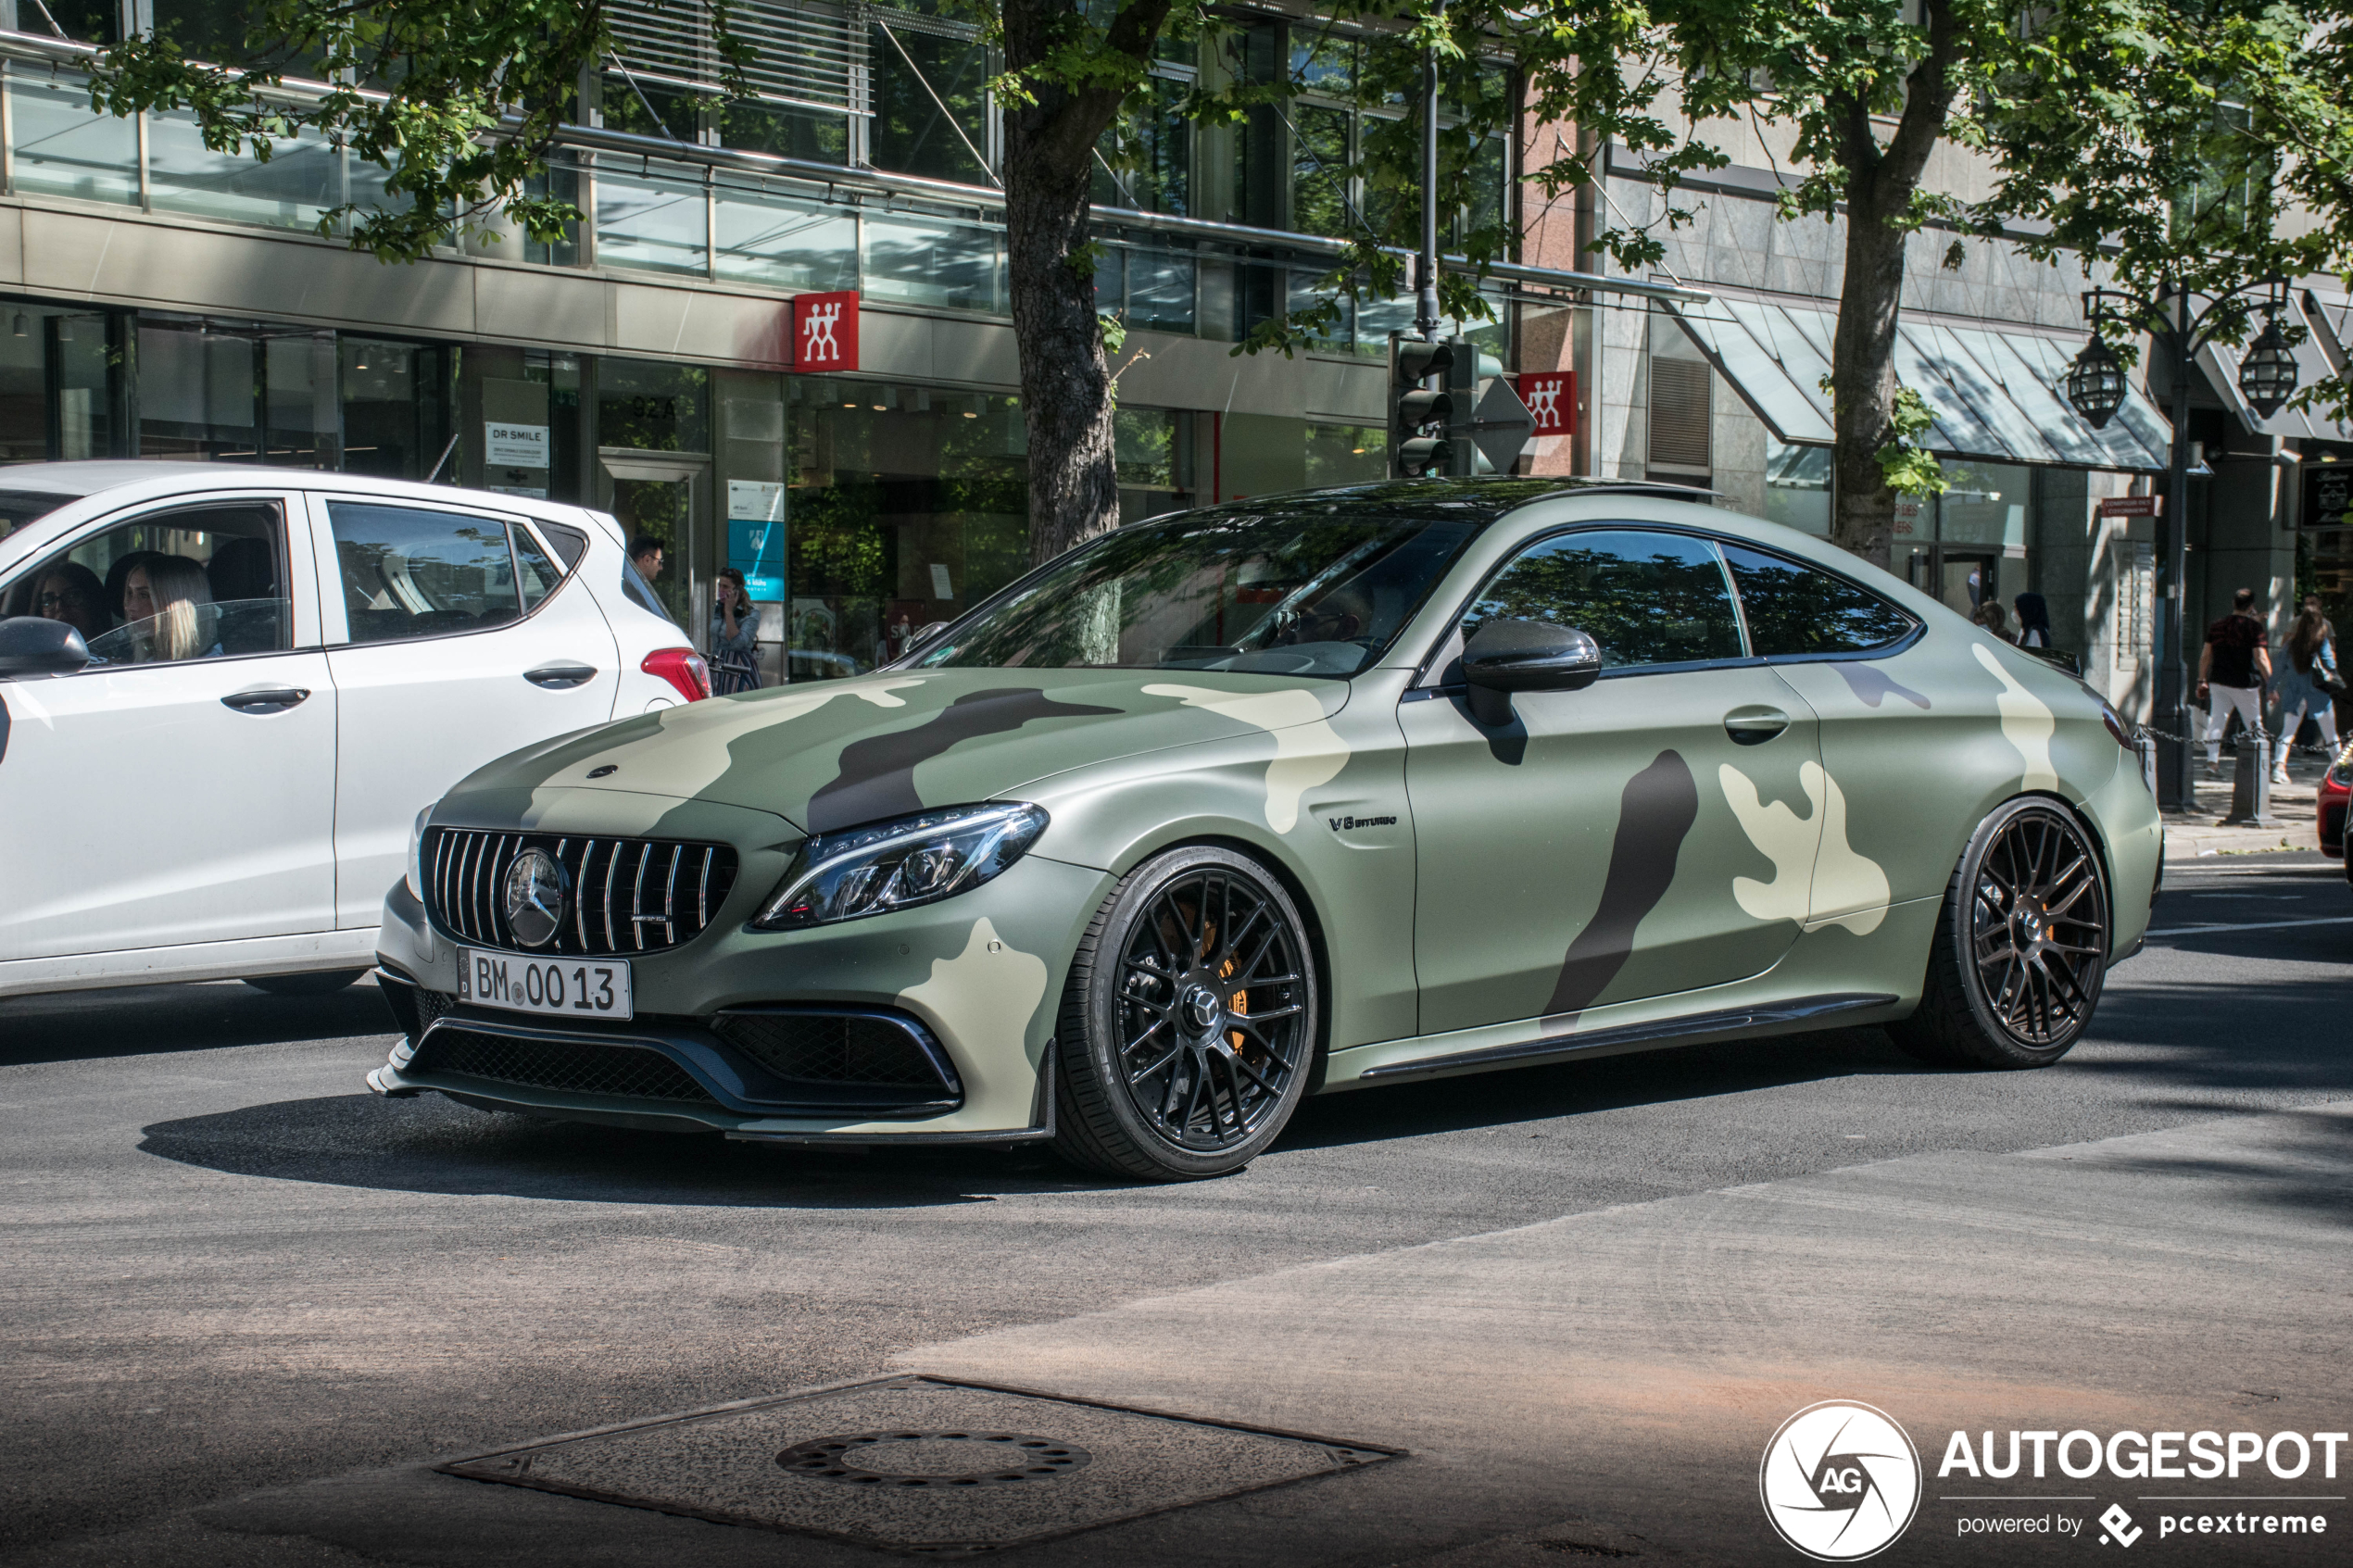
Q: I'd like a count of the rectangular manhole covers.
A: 1